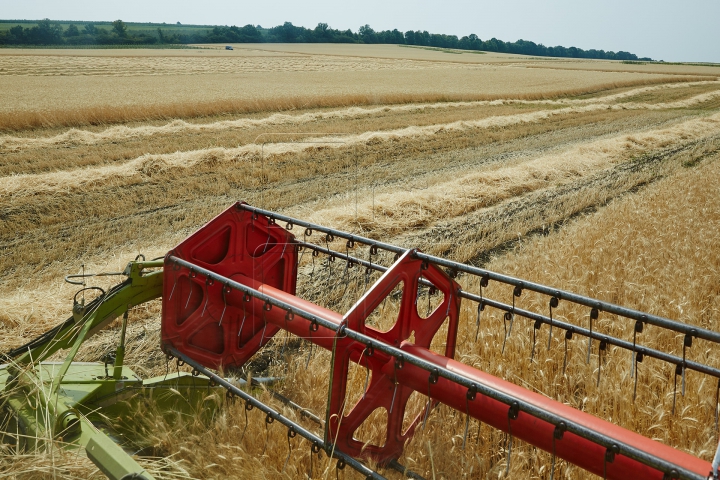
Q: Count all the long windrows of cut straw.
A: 3